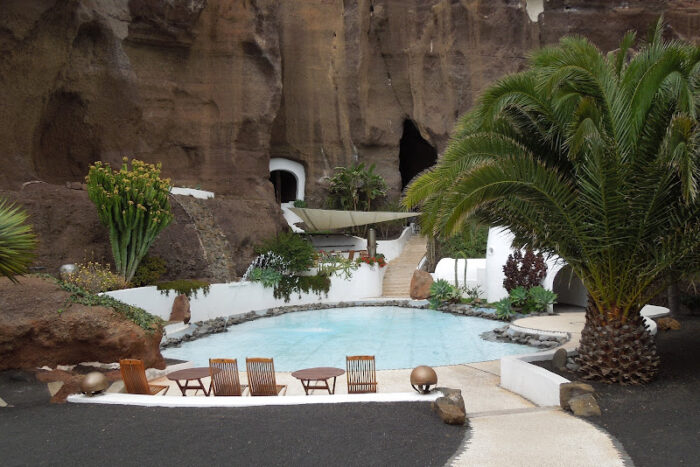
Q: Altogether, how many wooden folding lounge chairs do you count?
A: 4